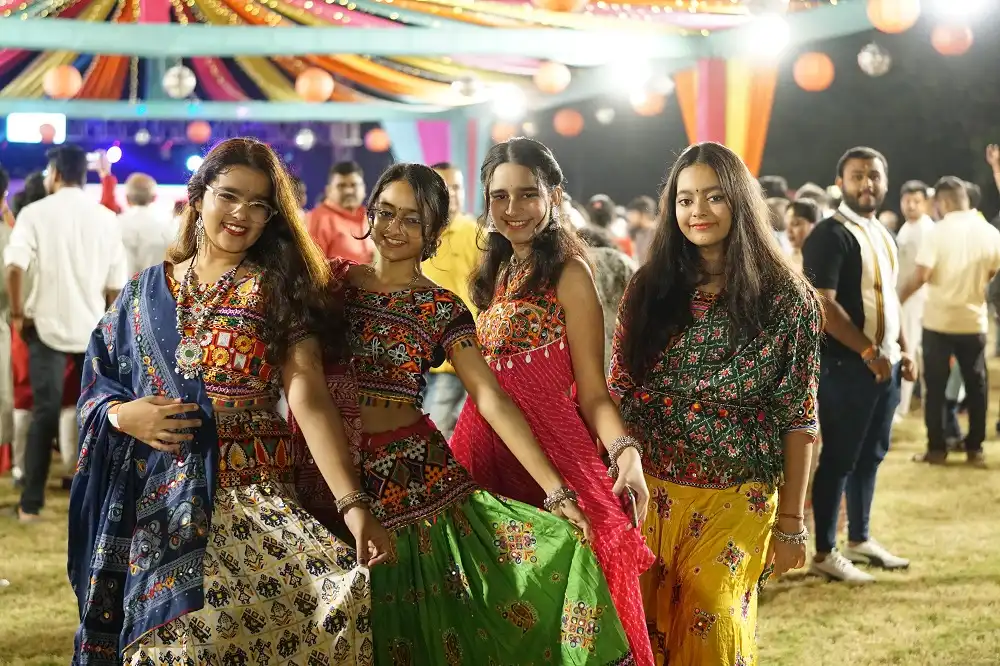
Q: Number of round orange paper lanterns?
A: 13